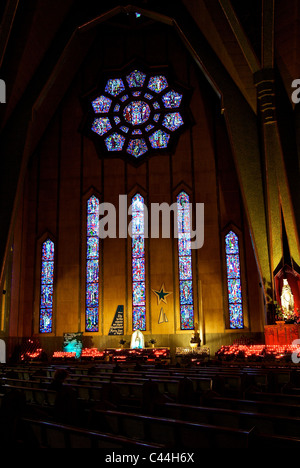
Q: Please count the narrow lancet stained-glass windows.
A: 5